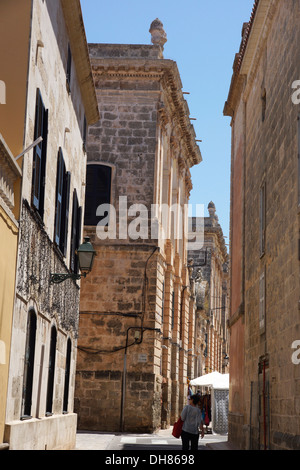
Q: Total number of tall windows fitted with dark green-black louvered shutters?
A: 3